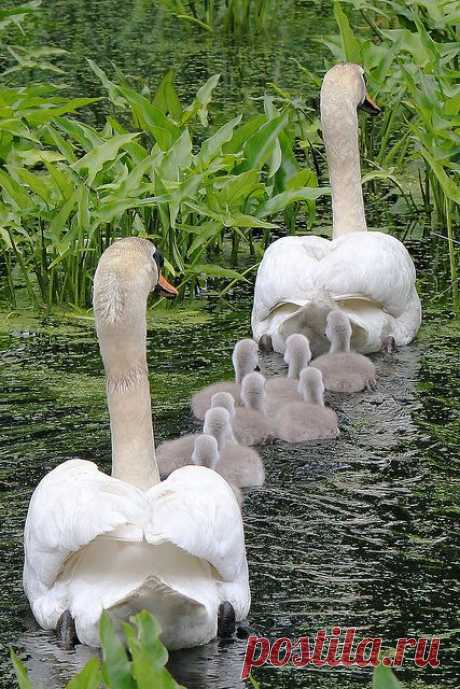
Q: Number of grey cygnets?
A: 8